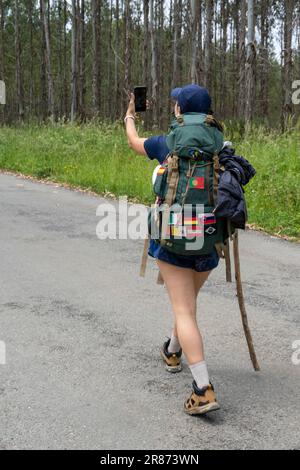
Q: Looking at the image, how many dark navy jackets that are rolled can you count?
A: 1